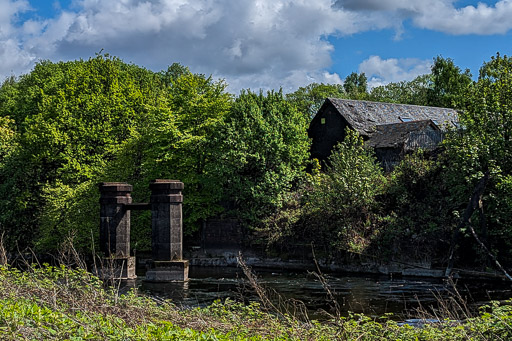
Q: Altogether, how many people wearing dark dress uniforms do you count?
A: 0